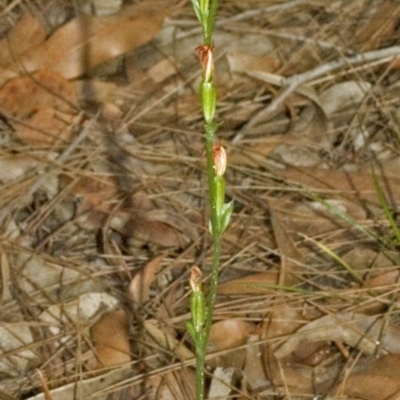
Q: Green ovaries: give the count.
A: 3